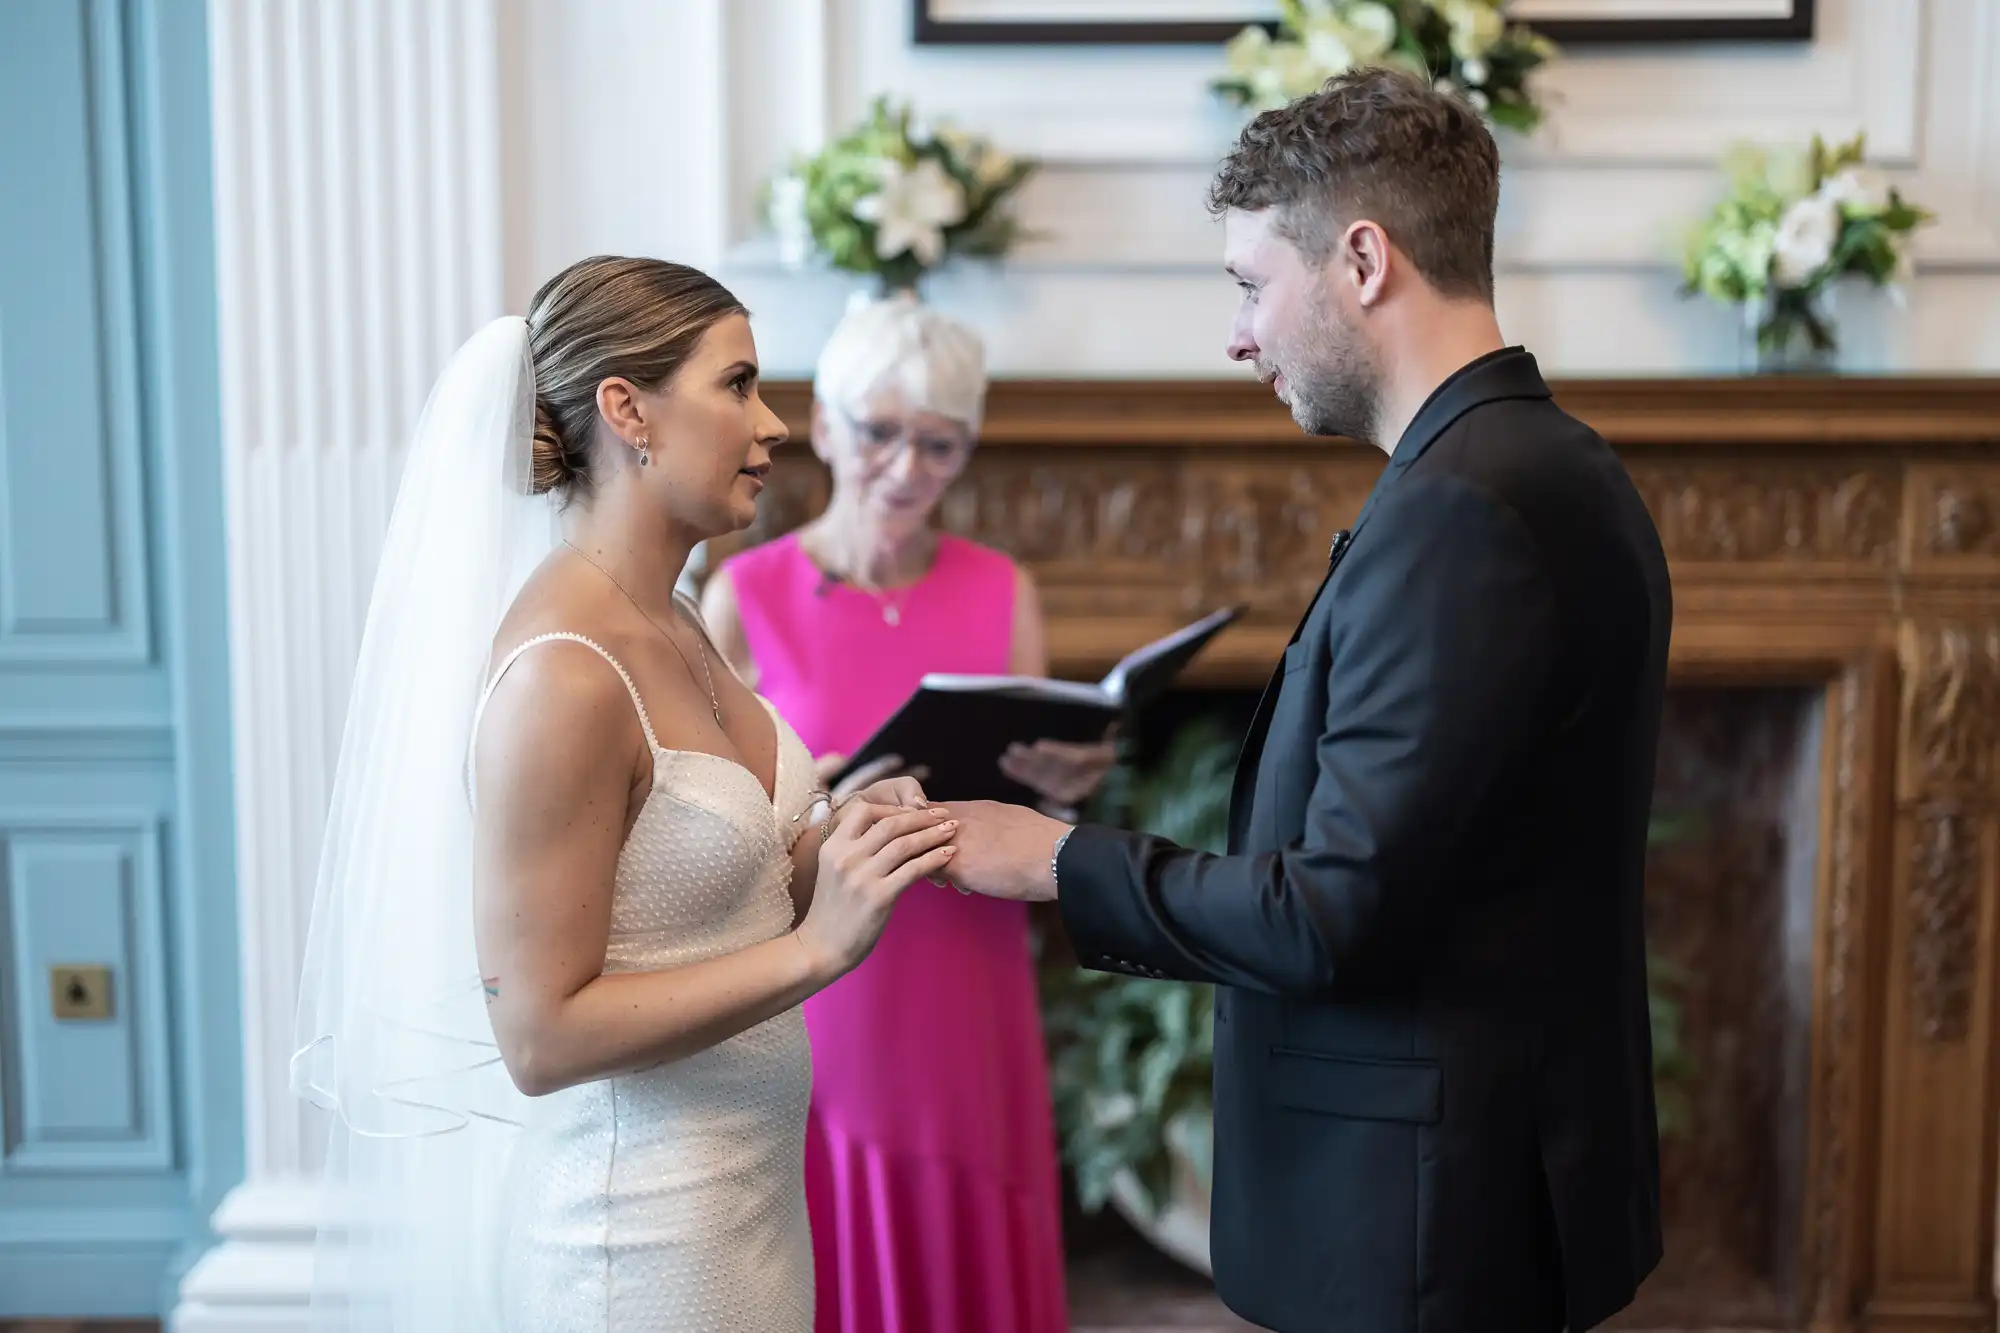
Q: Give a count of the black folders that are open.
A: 1